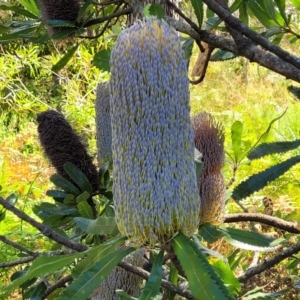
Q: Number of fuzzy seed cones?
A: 6